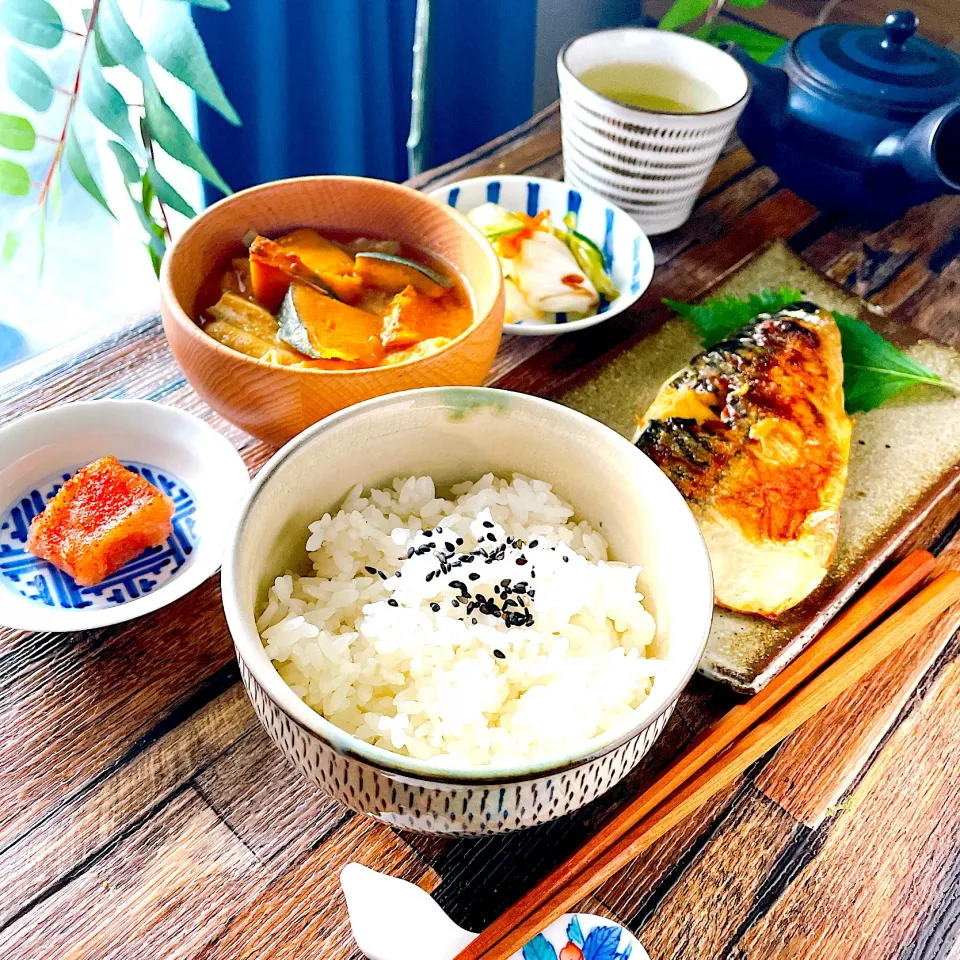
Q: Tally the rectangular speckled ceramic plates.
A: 1